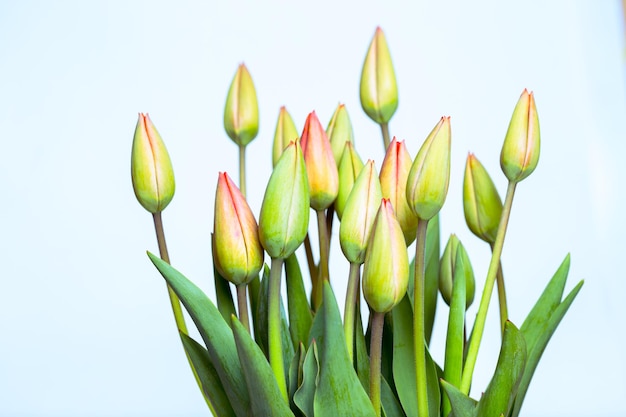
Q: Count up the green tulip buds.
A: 13